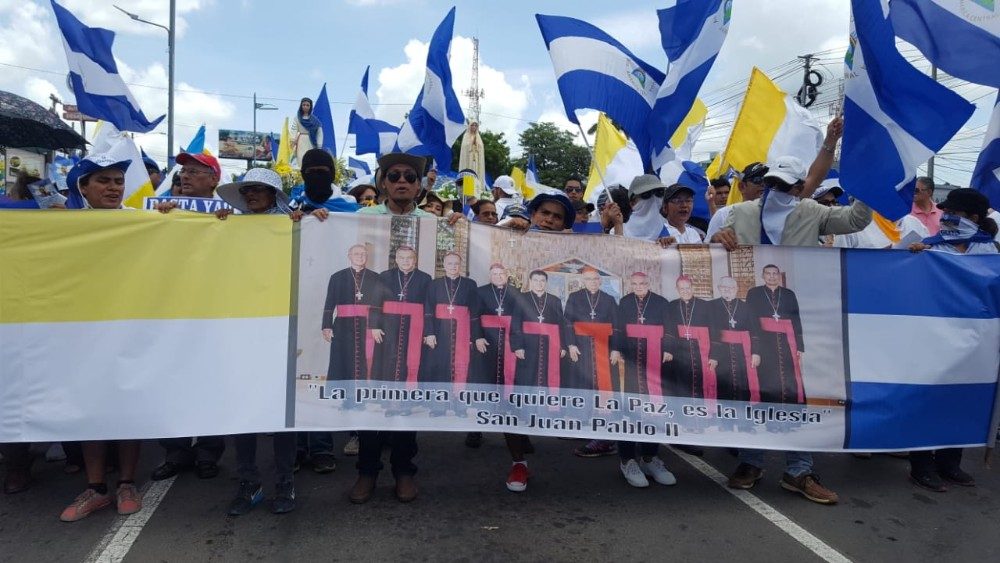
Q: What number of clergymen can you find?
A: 10